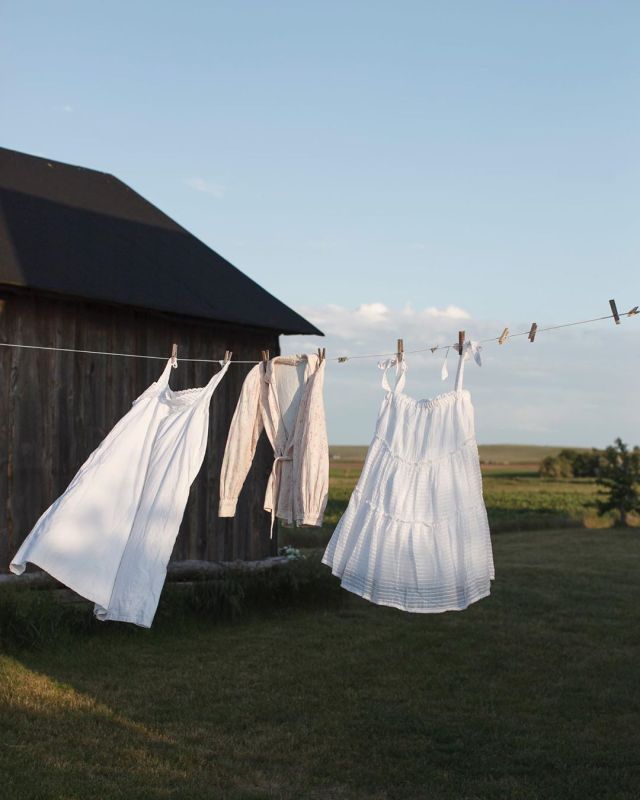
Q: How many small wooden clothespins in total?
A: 10